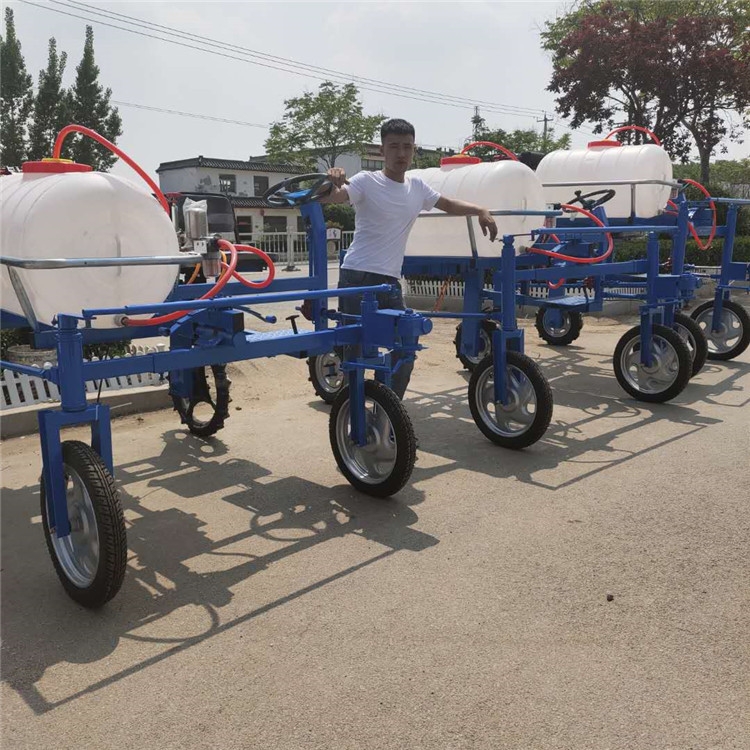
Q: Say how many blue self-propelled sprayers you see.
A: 3